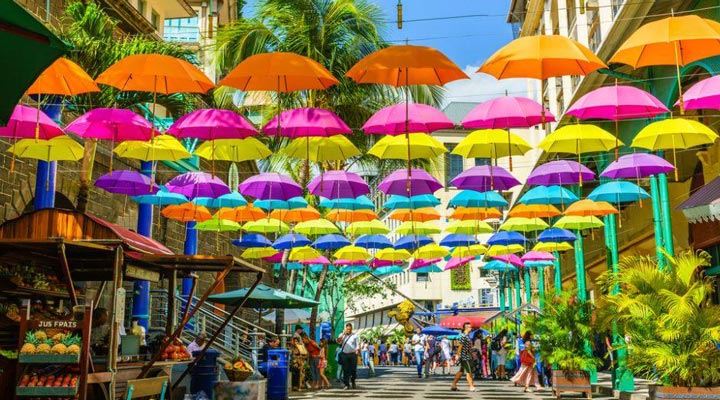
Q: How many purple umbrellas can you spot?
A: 8